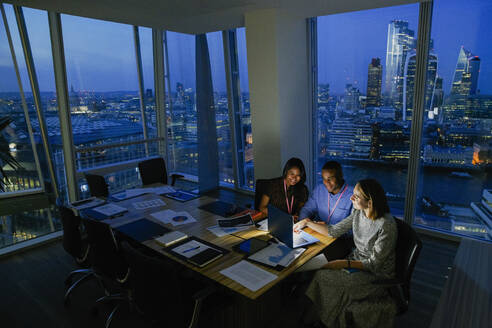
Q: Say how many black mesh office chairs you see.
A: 7